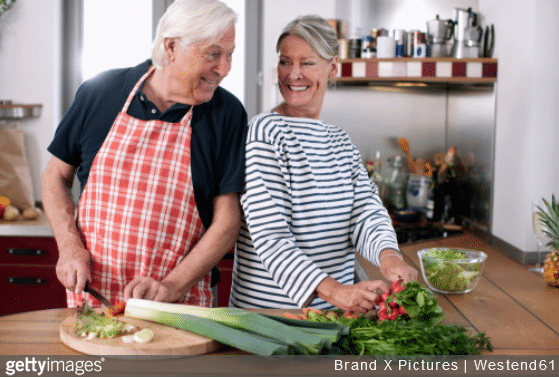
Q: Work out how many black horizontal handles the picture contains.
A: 2